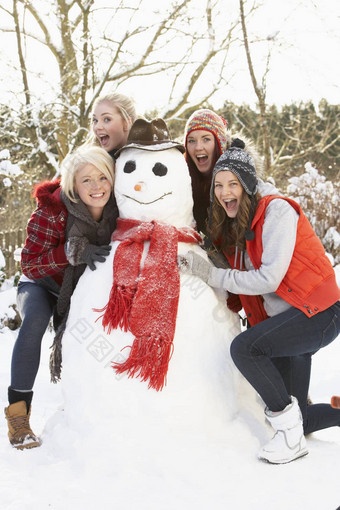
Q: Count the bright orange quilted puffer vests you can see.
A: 1